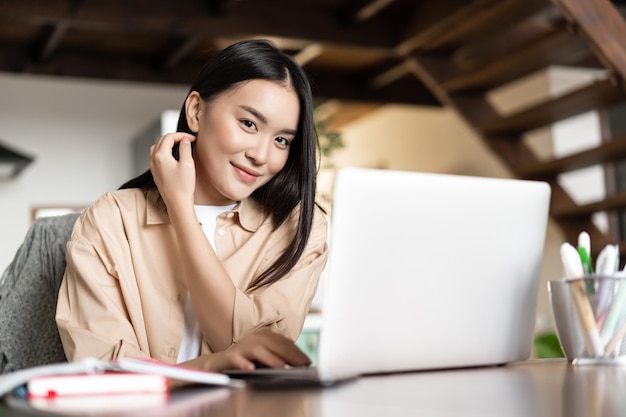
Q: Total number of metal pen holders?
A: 1